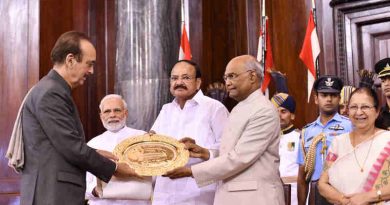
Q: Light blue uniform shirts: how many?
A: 1